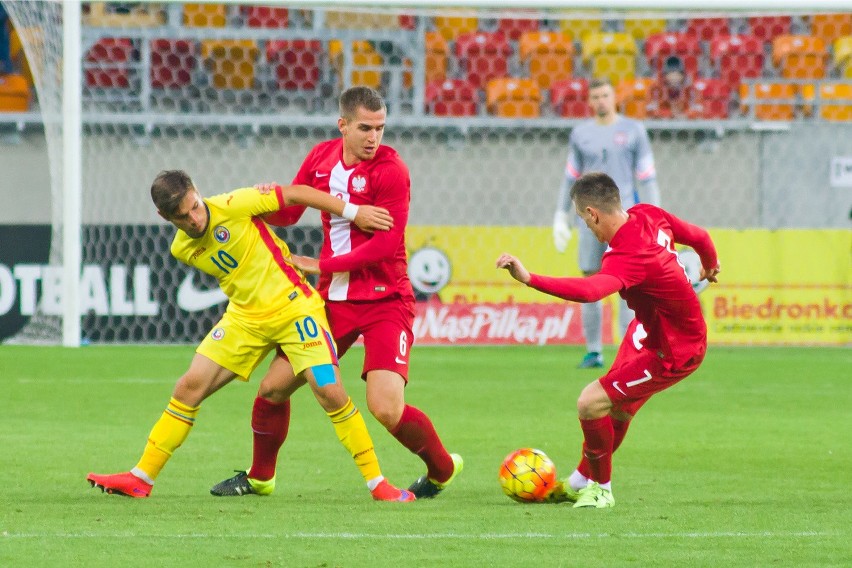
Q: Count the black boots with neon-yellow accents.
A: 2